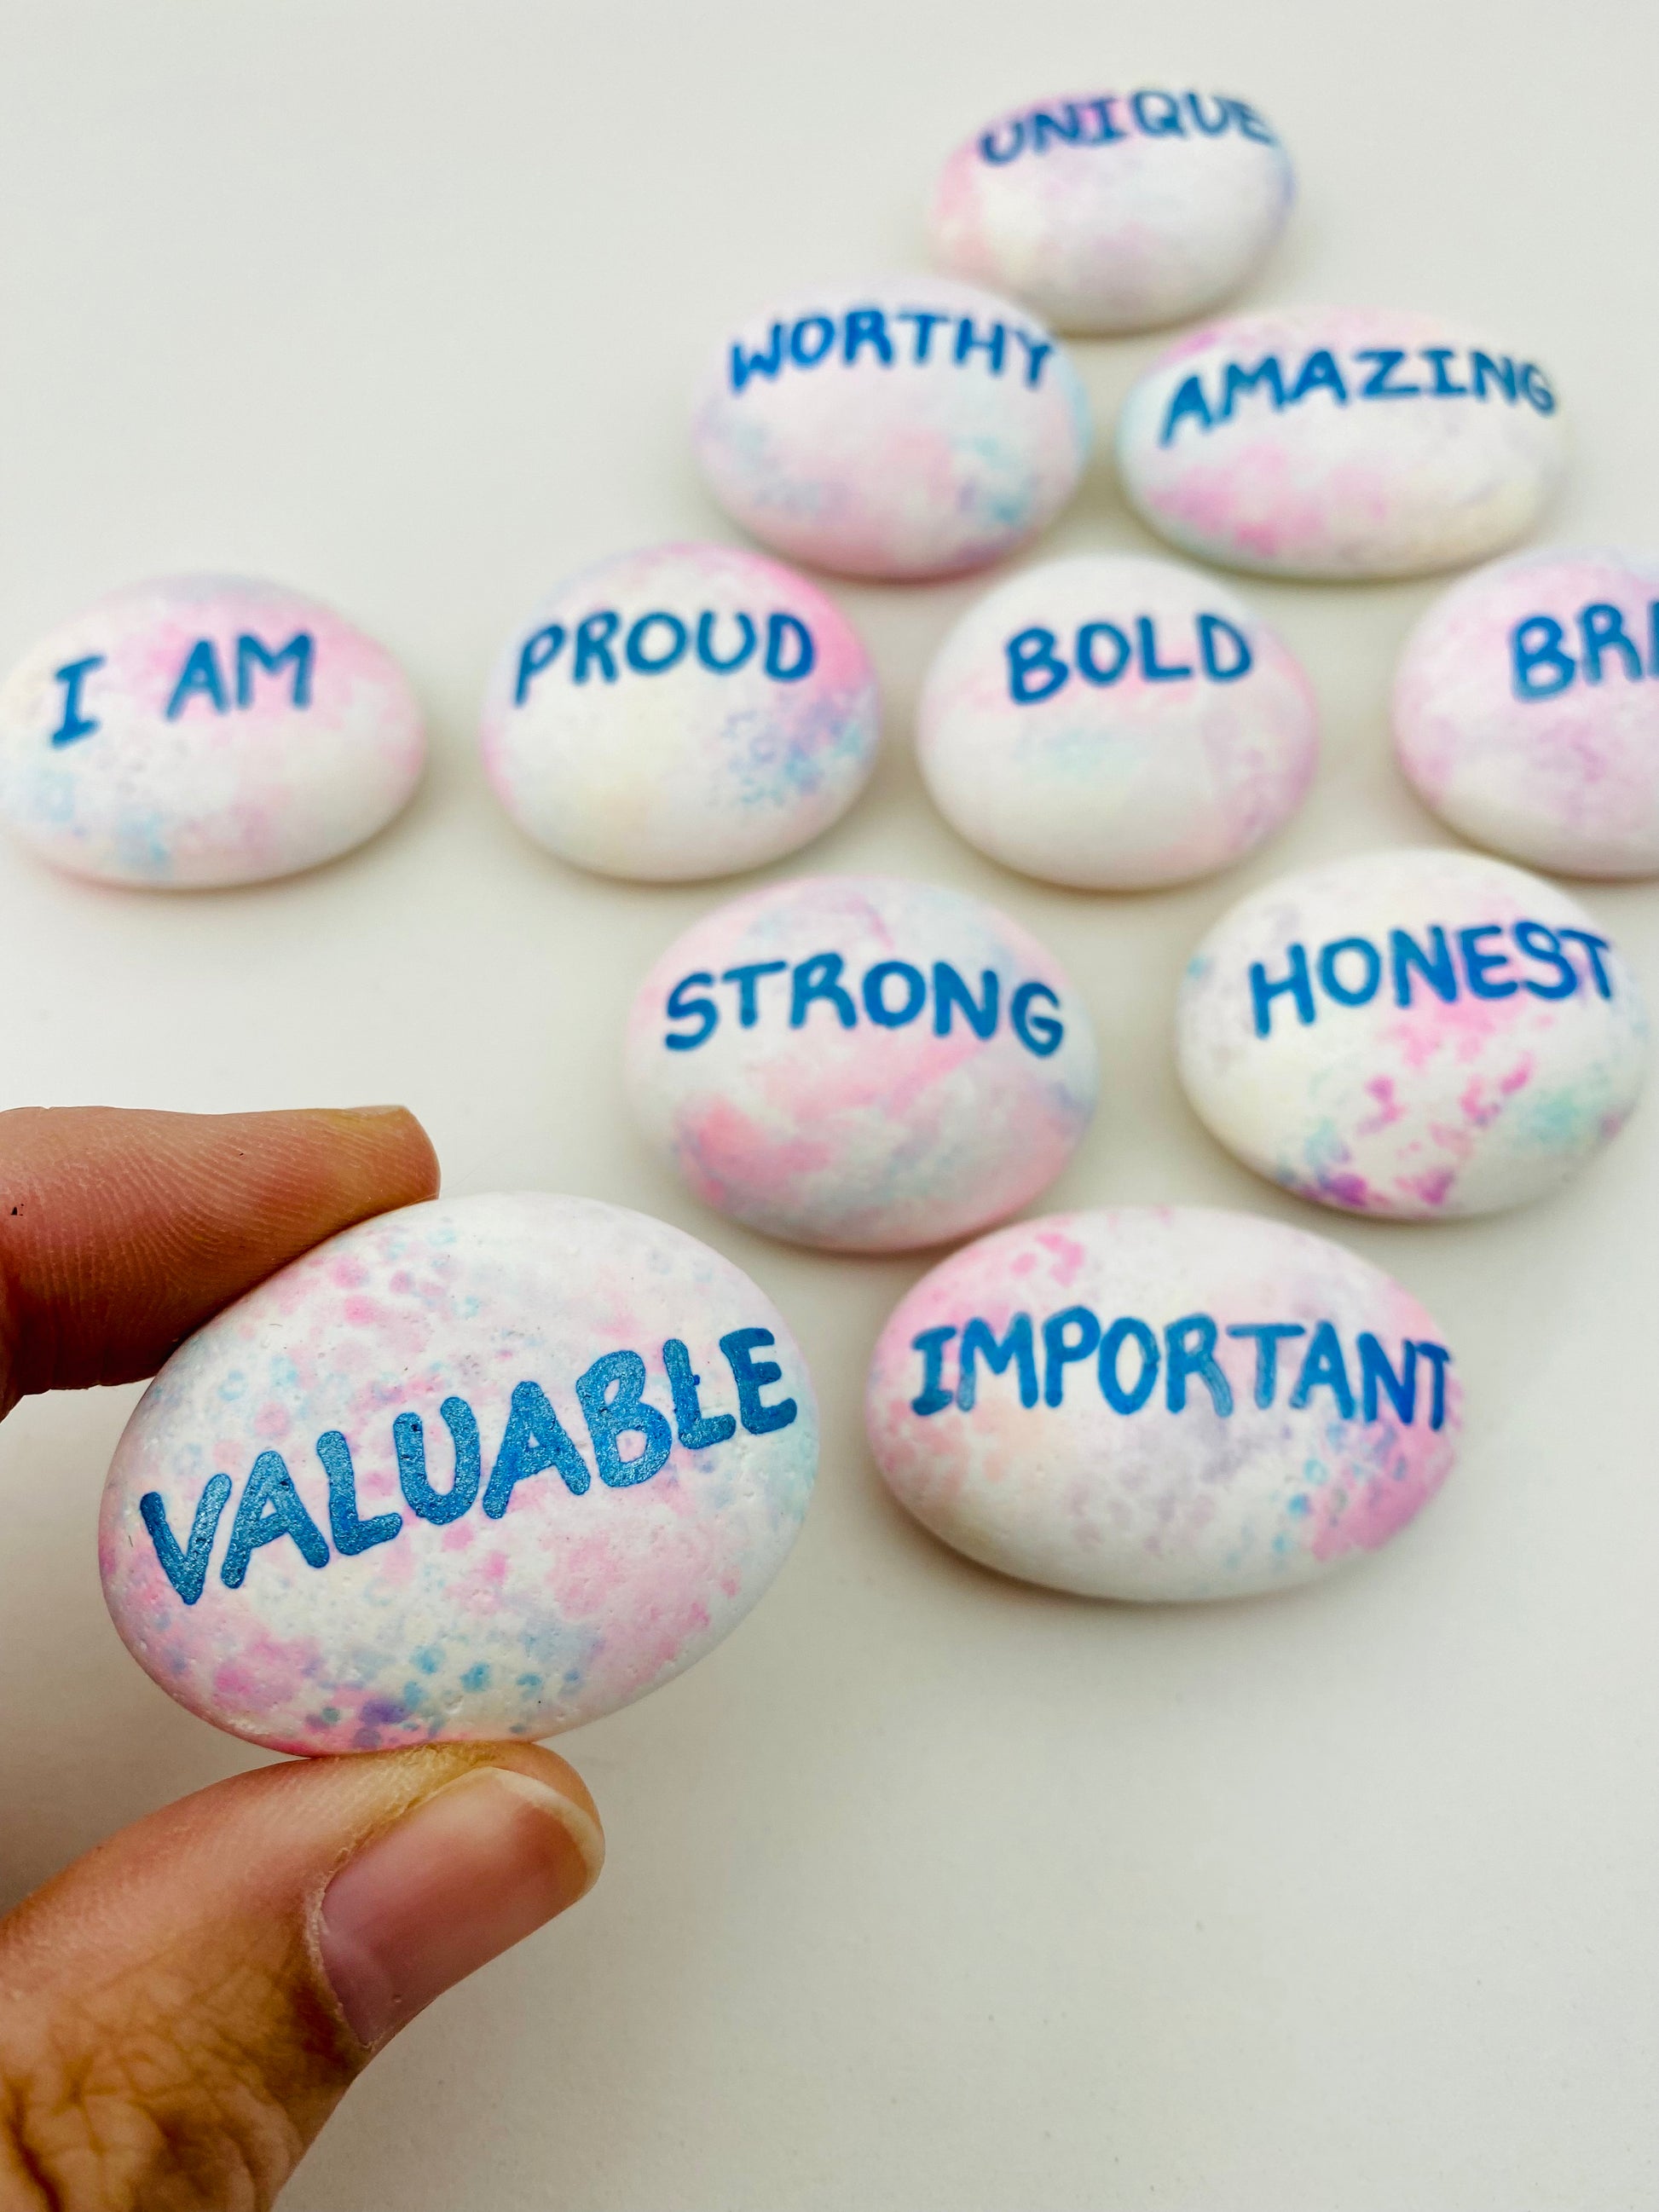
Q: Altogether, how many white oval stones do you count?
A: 11